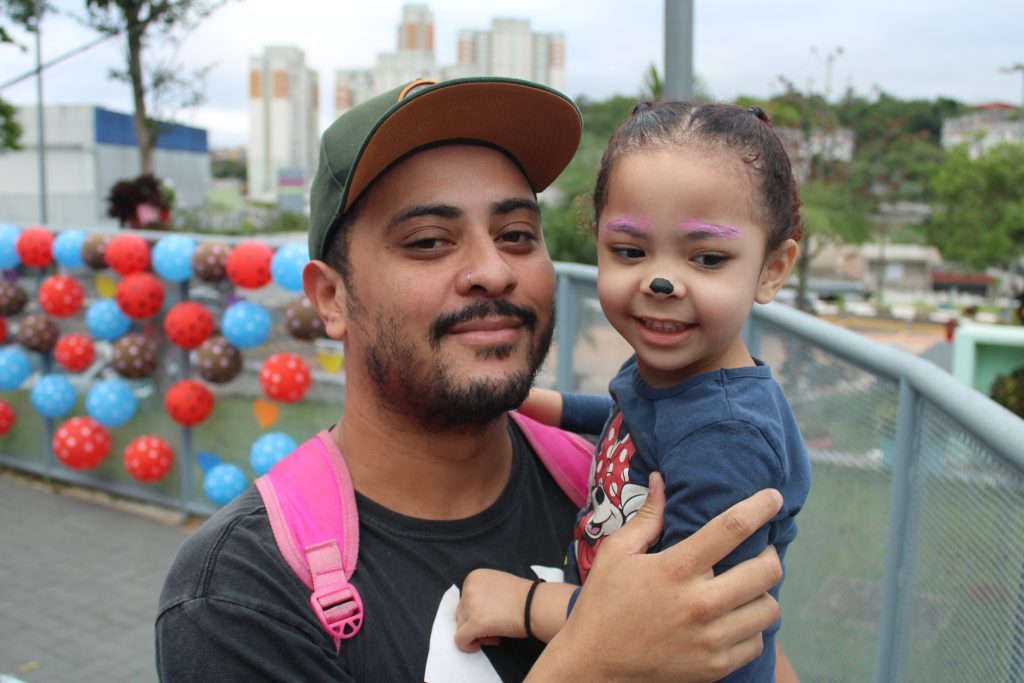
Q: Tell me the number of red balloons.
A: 13